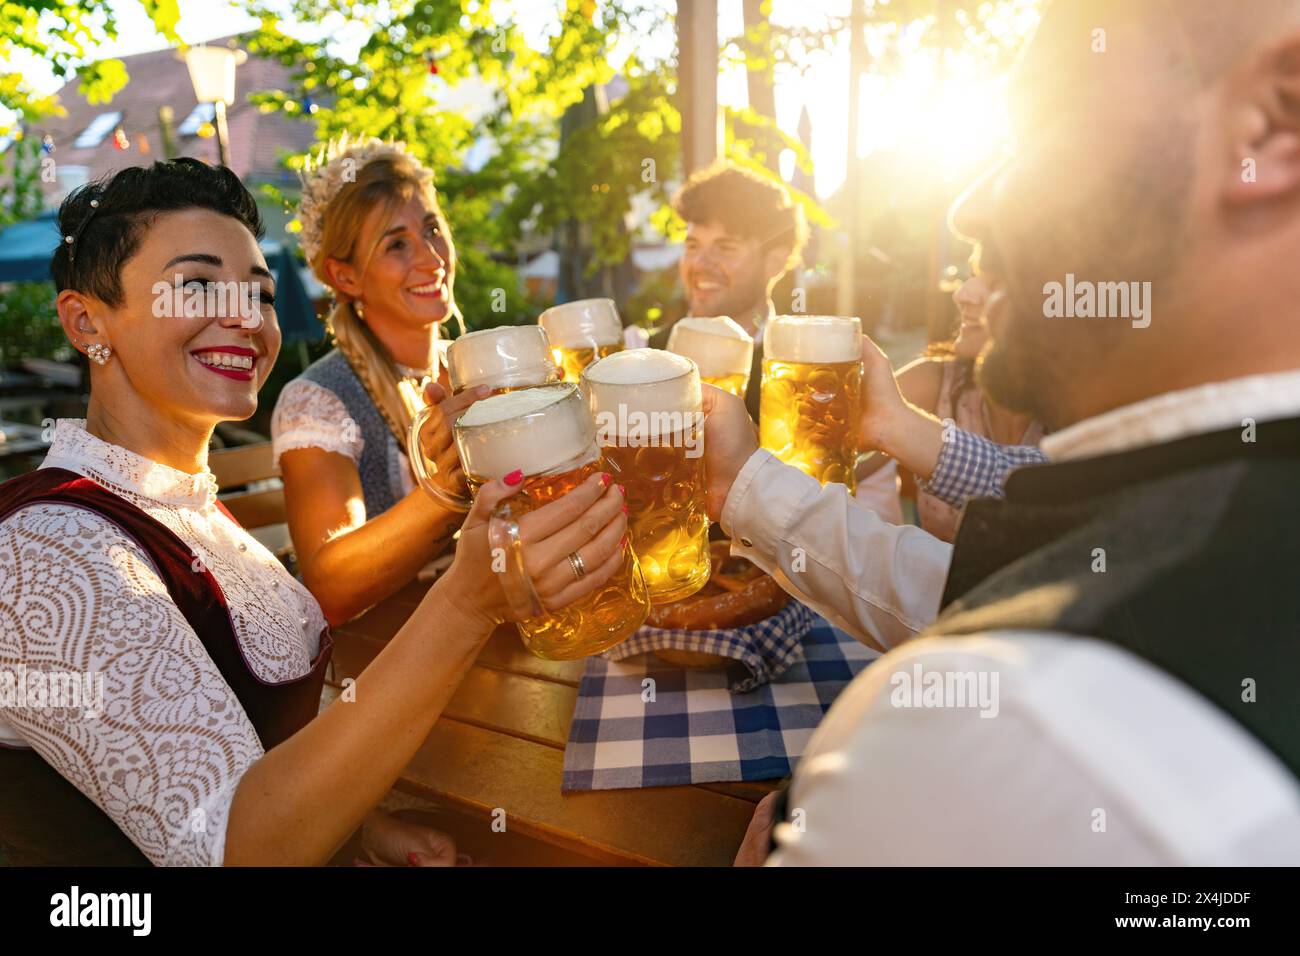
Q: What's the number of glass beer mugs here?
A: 6